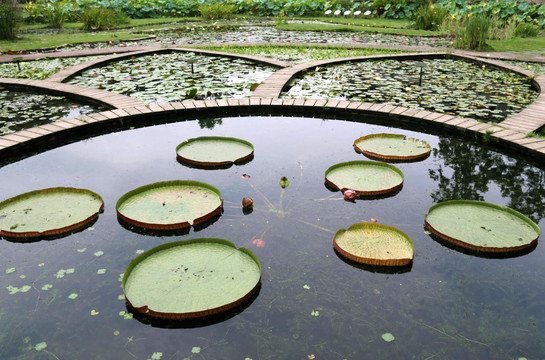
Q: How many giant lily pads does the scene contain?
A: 8